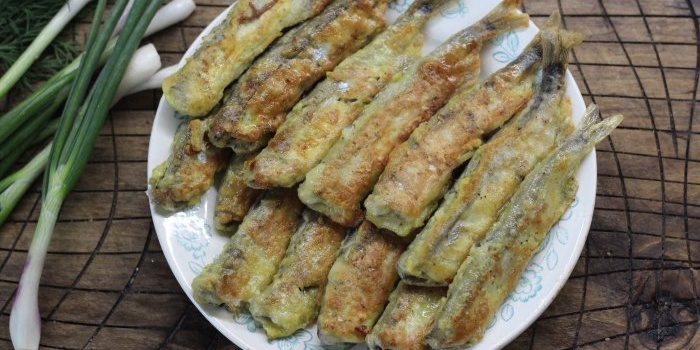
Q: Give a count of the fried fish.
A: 13